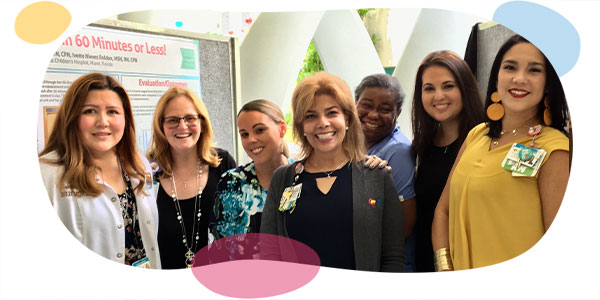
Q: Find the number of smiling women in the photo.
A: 7